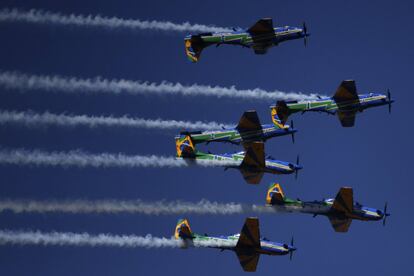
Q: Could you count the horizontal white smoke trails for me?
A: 6